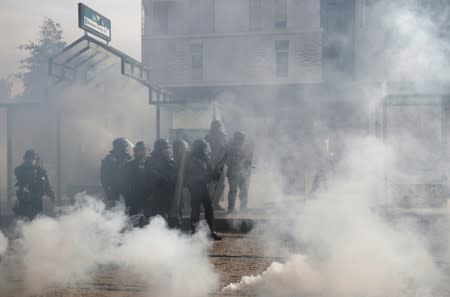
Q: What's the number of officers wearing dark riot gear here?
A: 8